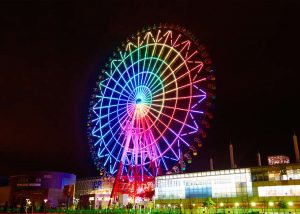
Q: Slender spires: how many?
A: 4